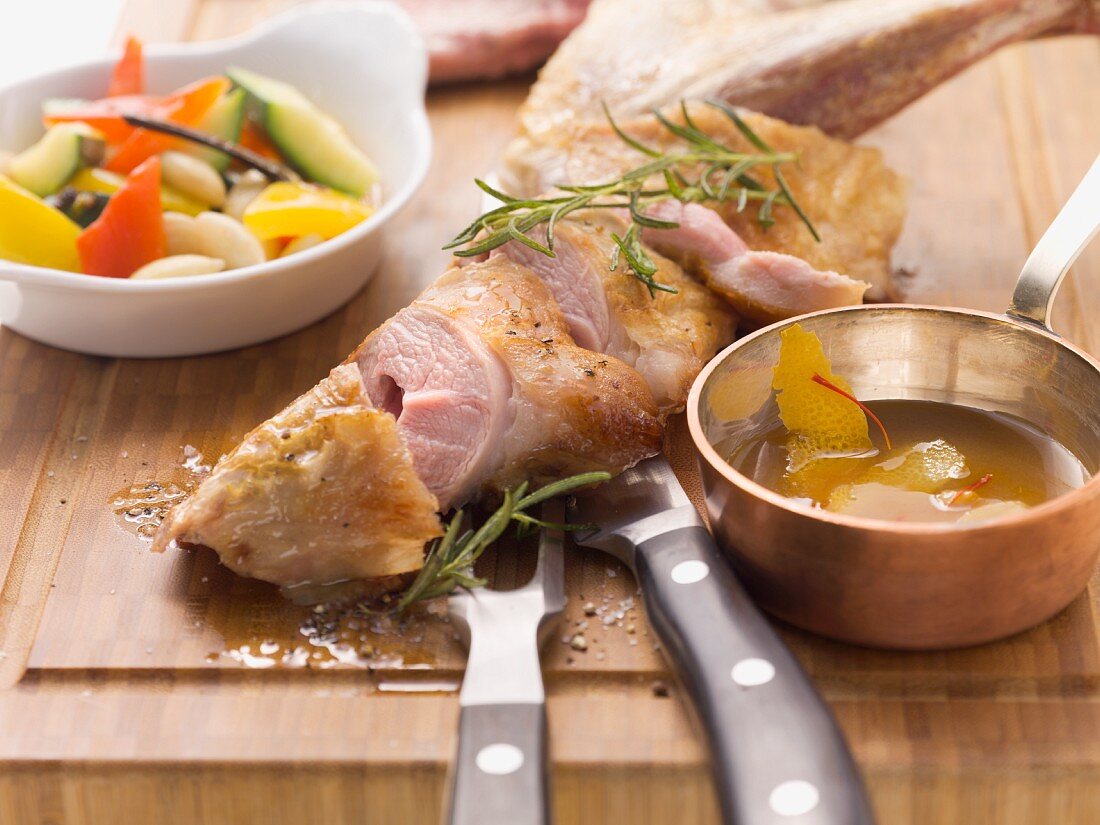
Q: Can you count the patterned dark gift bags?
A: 0